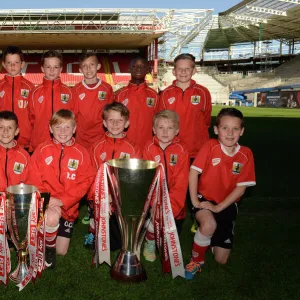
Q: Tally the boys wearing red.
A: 10